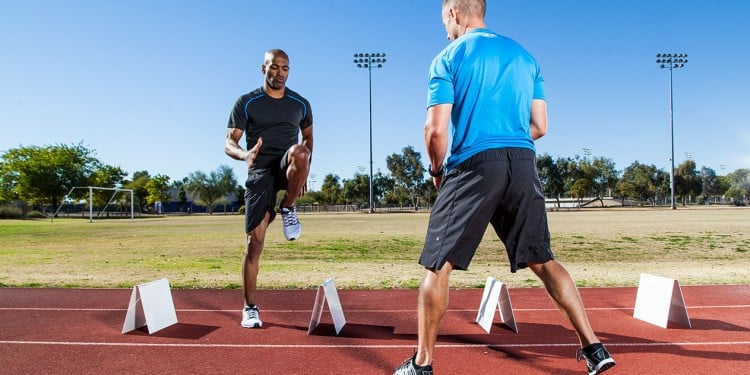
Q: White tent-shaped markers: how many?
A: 4